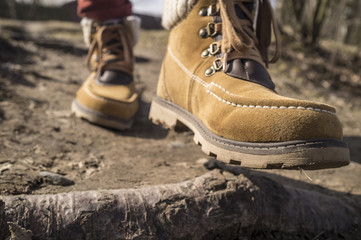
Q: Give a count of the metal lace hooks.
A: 4